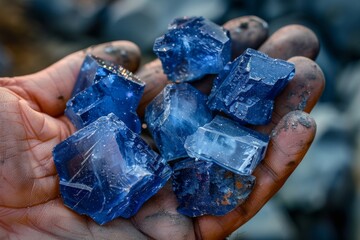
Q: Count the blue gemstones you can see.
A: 7